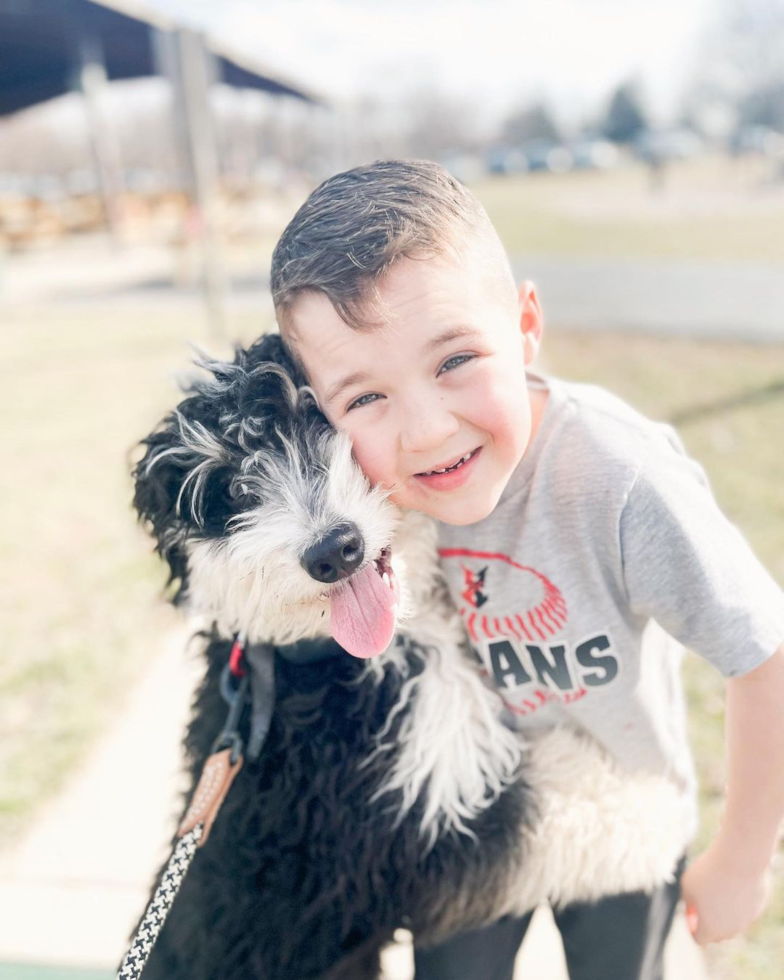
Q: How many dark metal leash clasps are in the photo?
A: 1